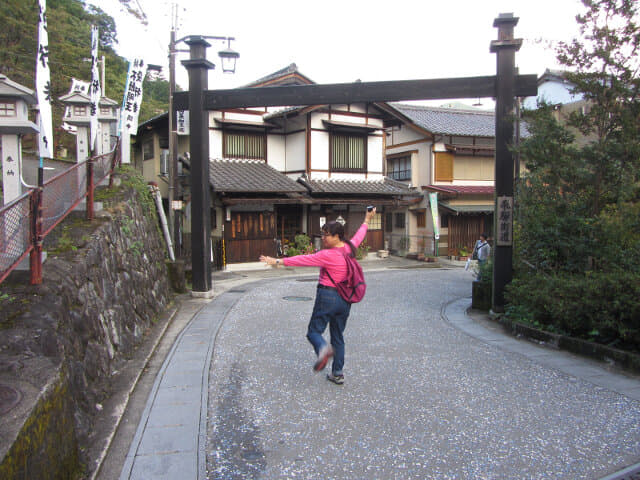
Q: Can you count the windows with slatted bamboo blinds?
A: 2